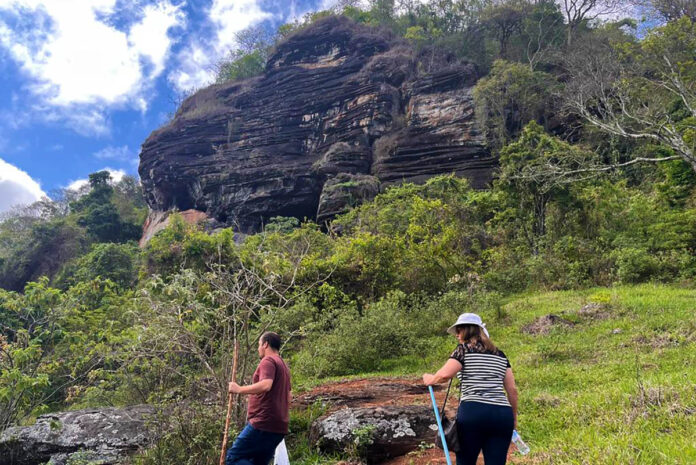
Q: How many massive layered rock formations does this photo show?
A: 1